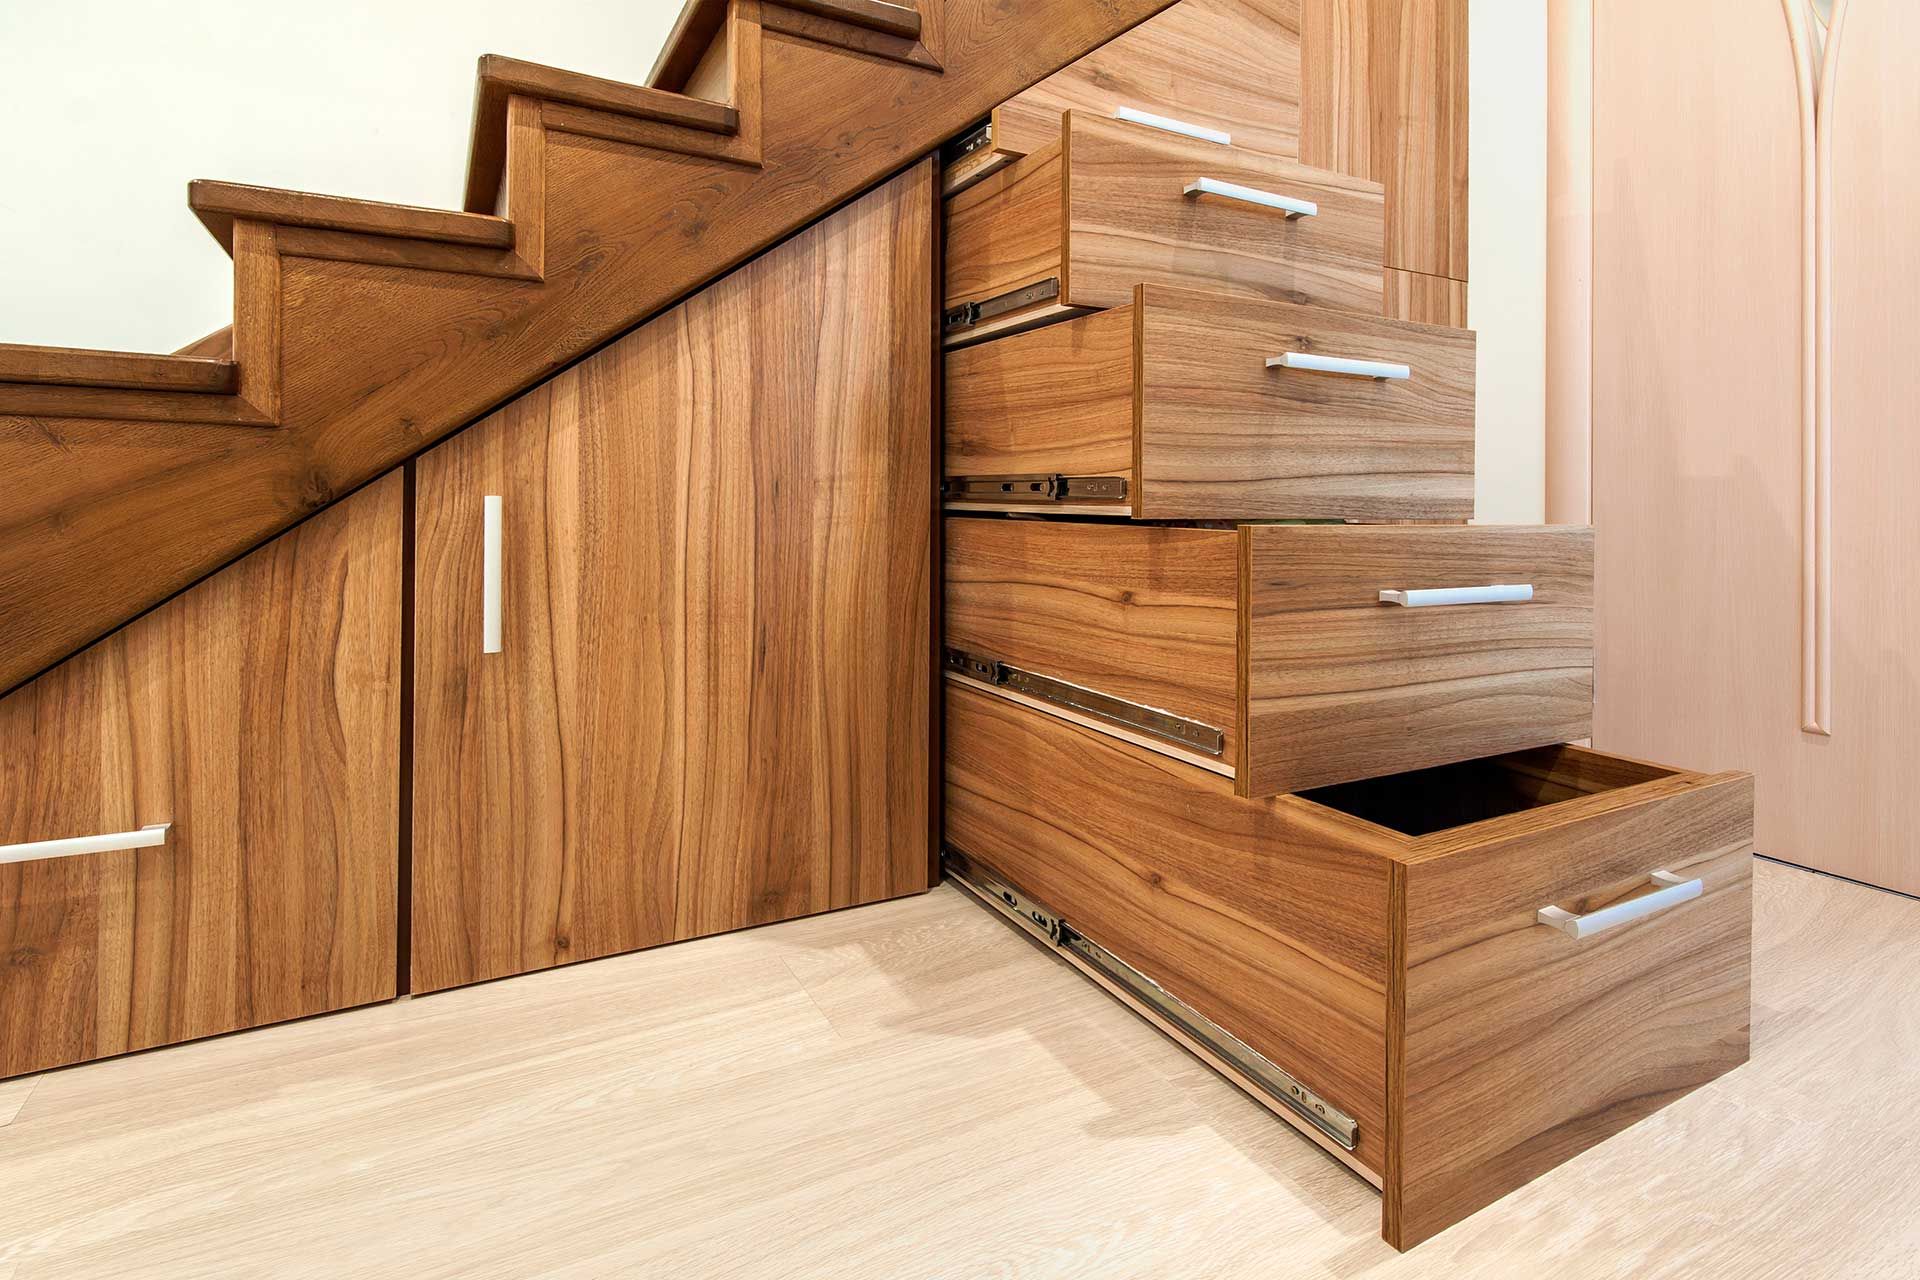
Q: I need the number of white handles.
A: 7